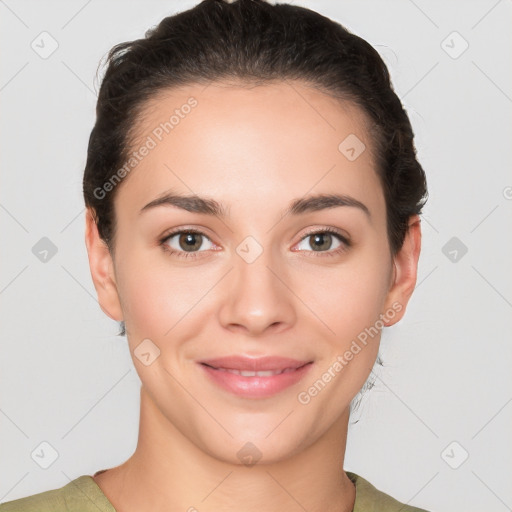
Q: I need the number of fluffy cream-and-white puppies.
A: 0